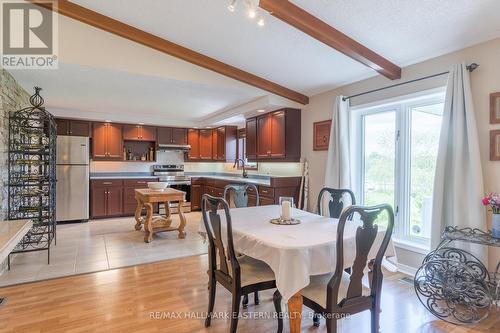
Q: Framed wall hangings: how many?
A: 3